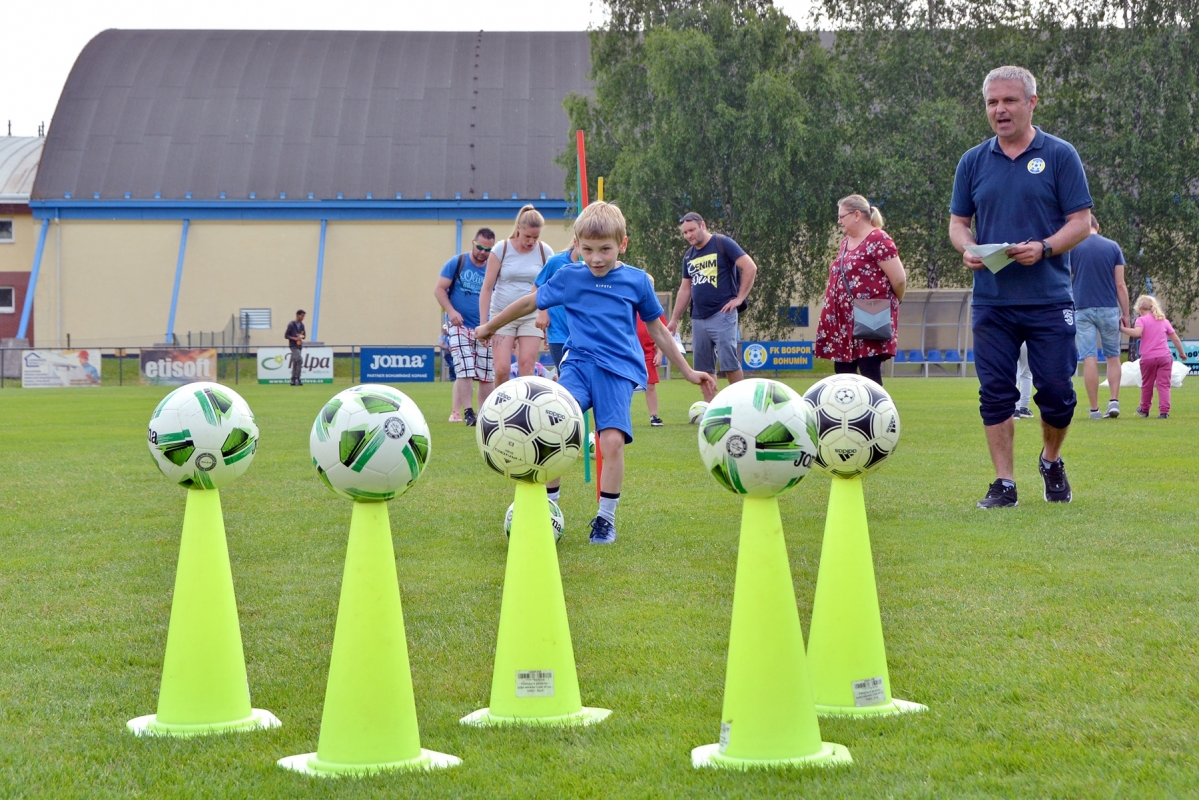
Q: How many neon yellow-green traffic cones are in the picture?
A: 5